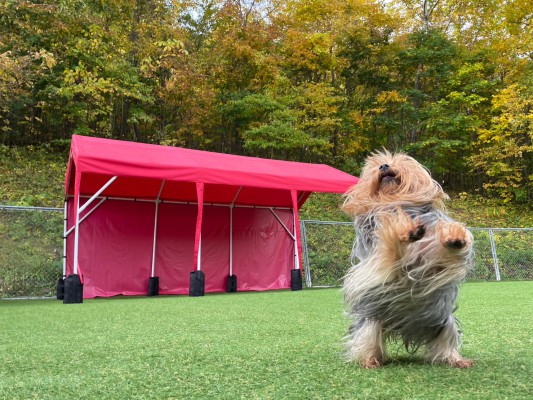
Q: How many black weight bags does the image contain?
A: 6